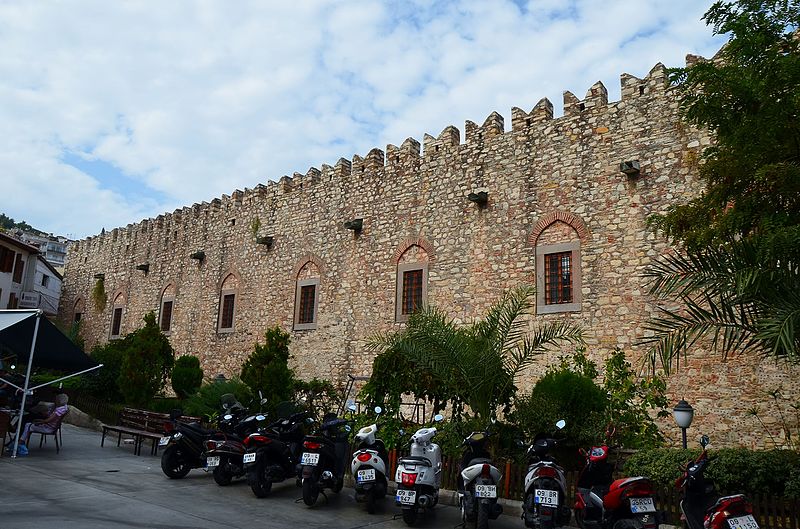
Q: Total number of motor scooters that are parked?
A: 10